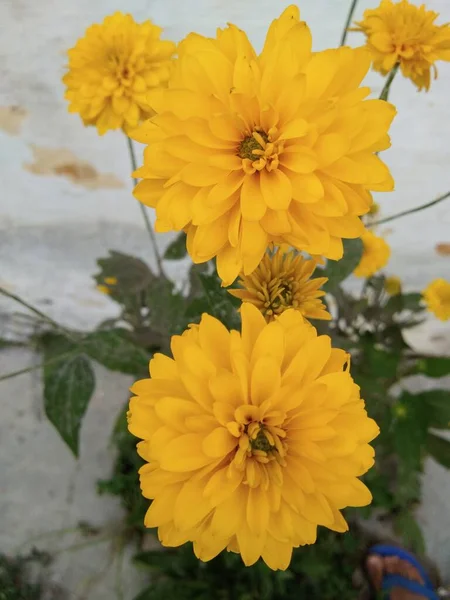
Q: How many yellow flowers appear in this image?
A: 7